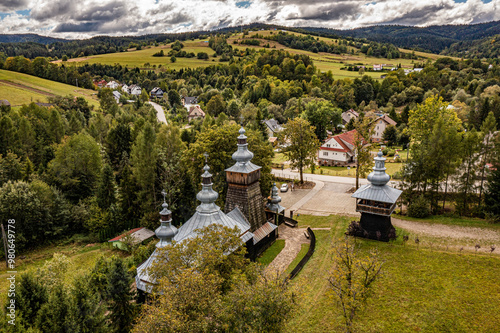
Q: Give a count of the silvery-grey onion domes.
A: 5